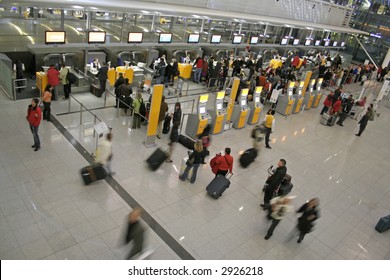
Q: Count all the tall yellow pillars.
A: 3